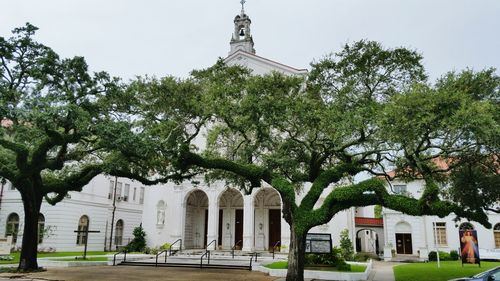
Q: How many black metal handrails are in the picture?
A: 8